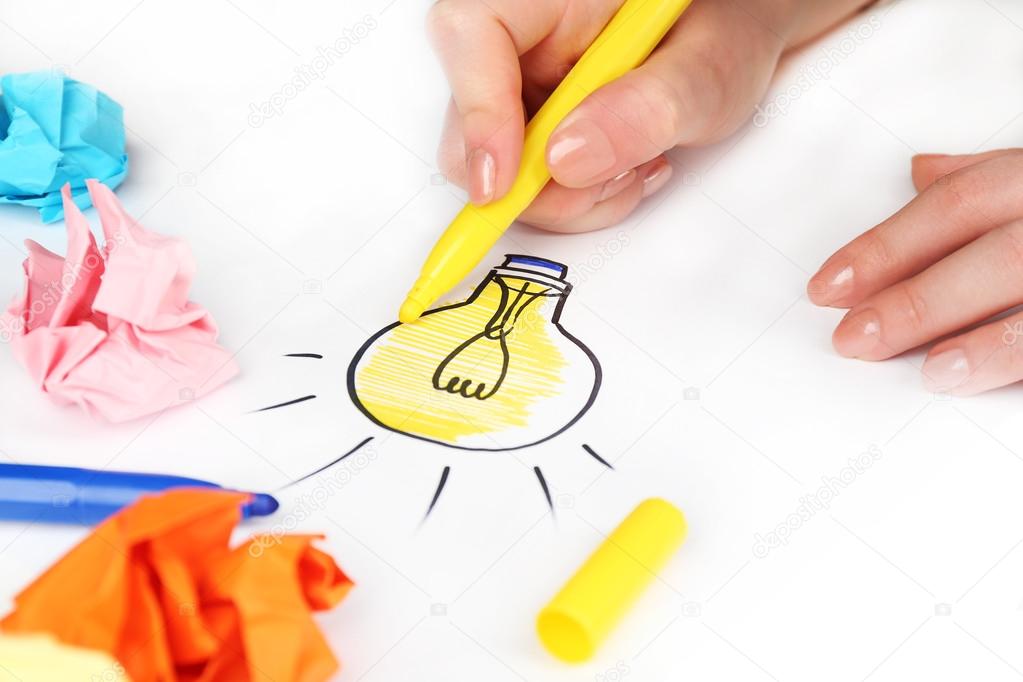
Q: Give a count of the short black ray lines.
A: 6